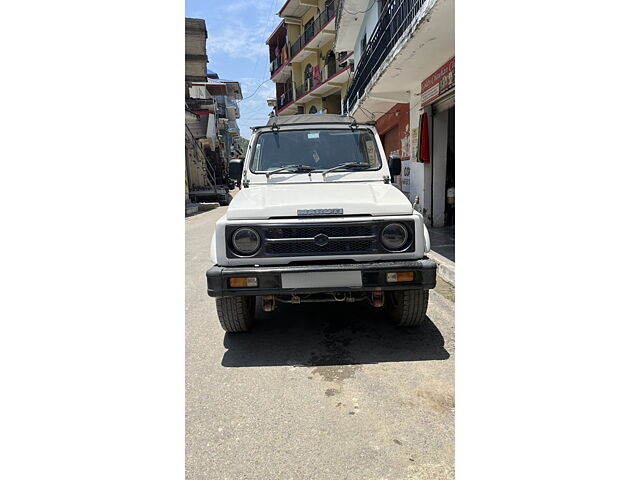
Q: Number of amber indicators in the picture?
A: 2